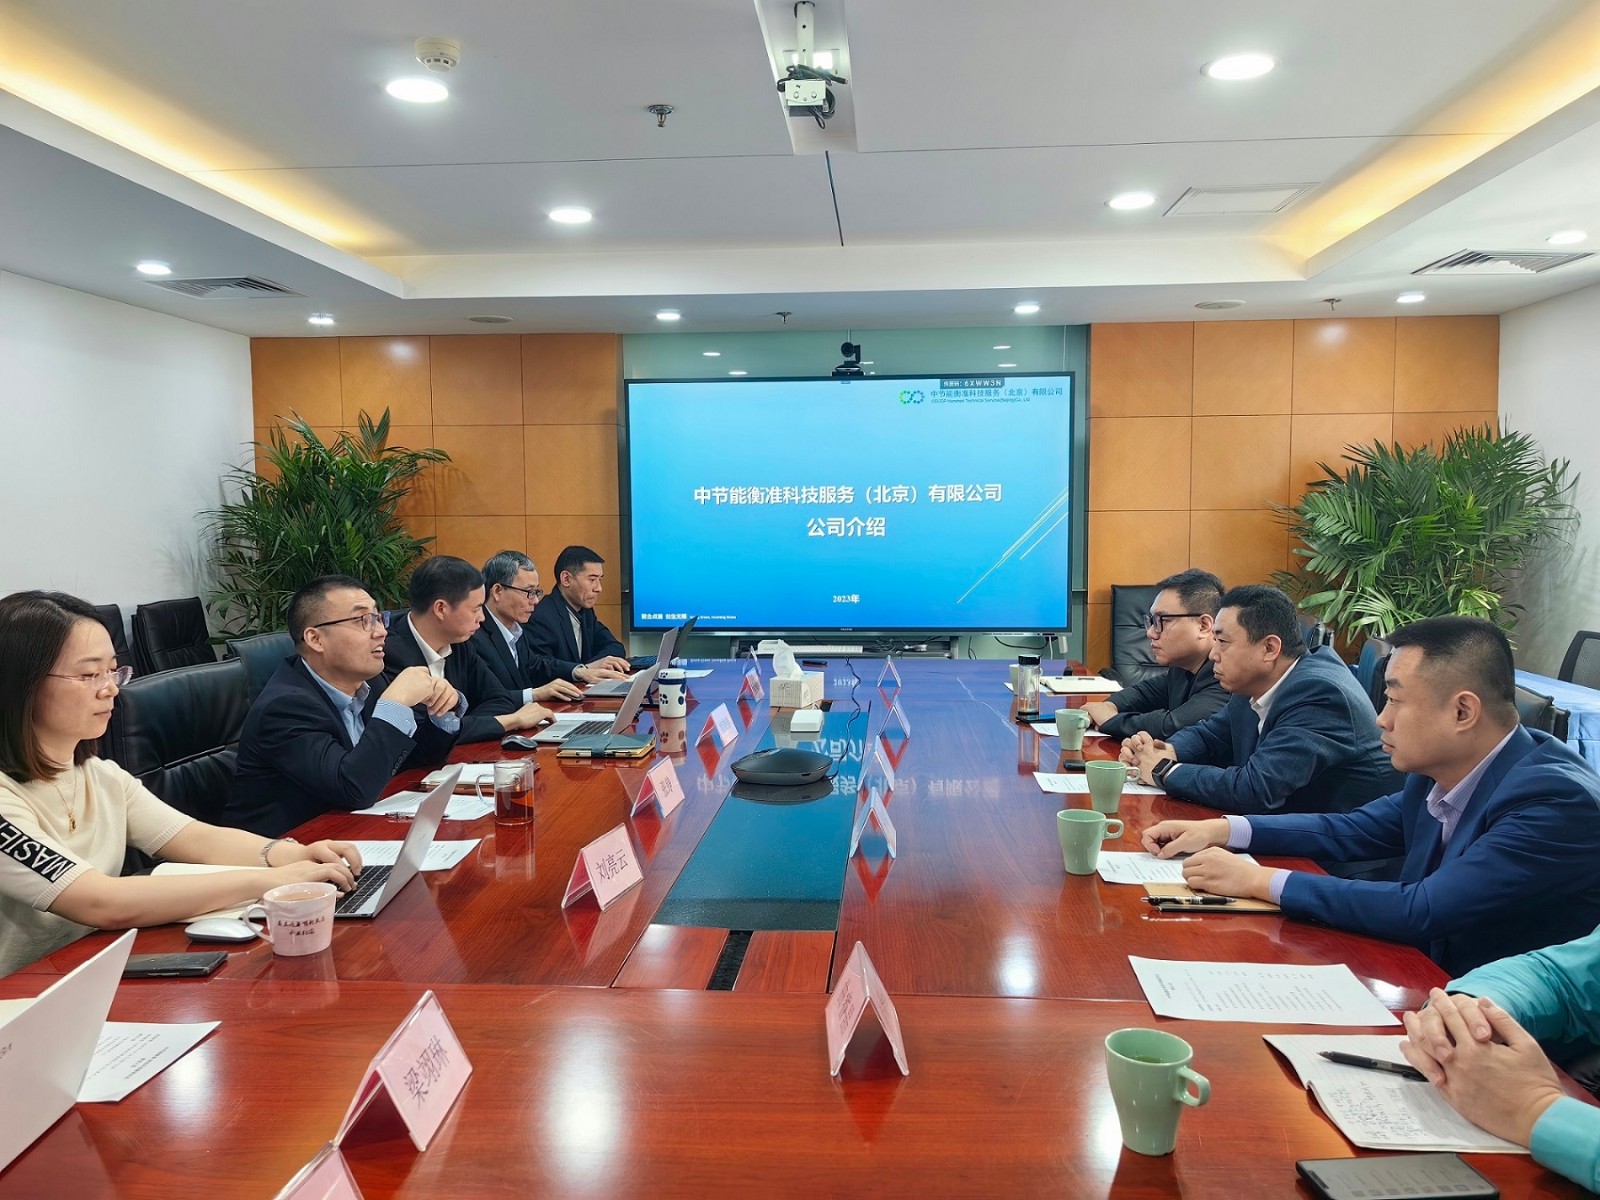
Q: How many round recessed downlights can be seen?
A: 10